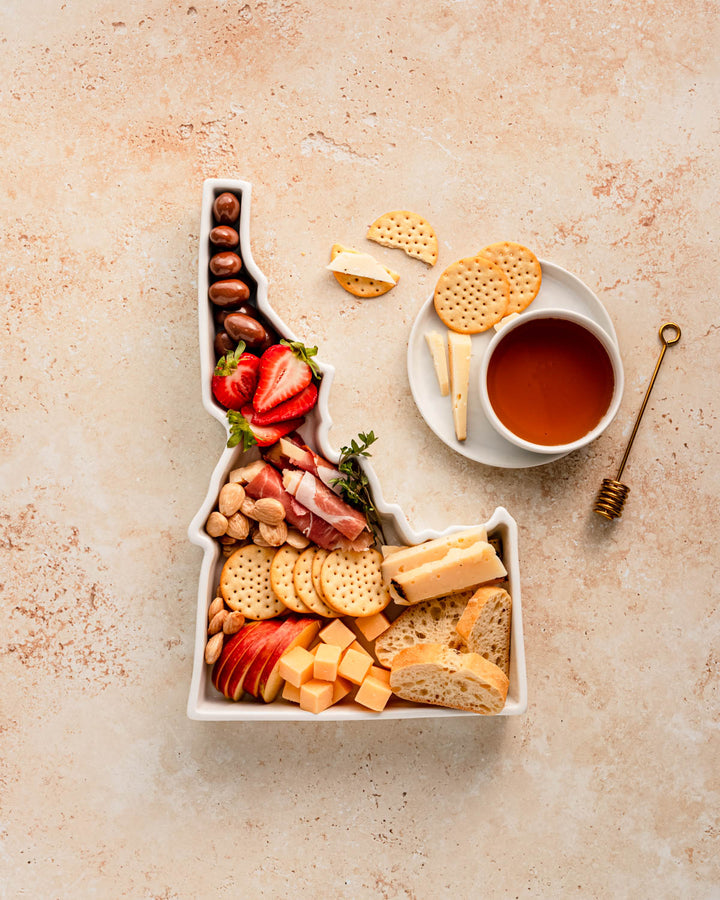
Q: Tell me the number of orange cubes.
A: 12